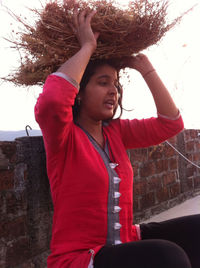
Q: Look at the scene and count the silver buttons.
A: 6